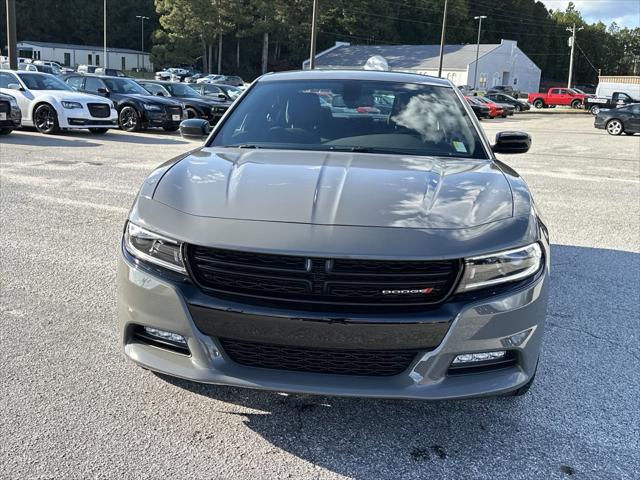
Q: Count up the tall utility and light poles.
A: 7